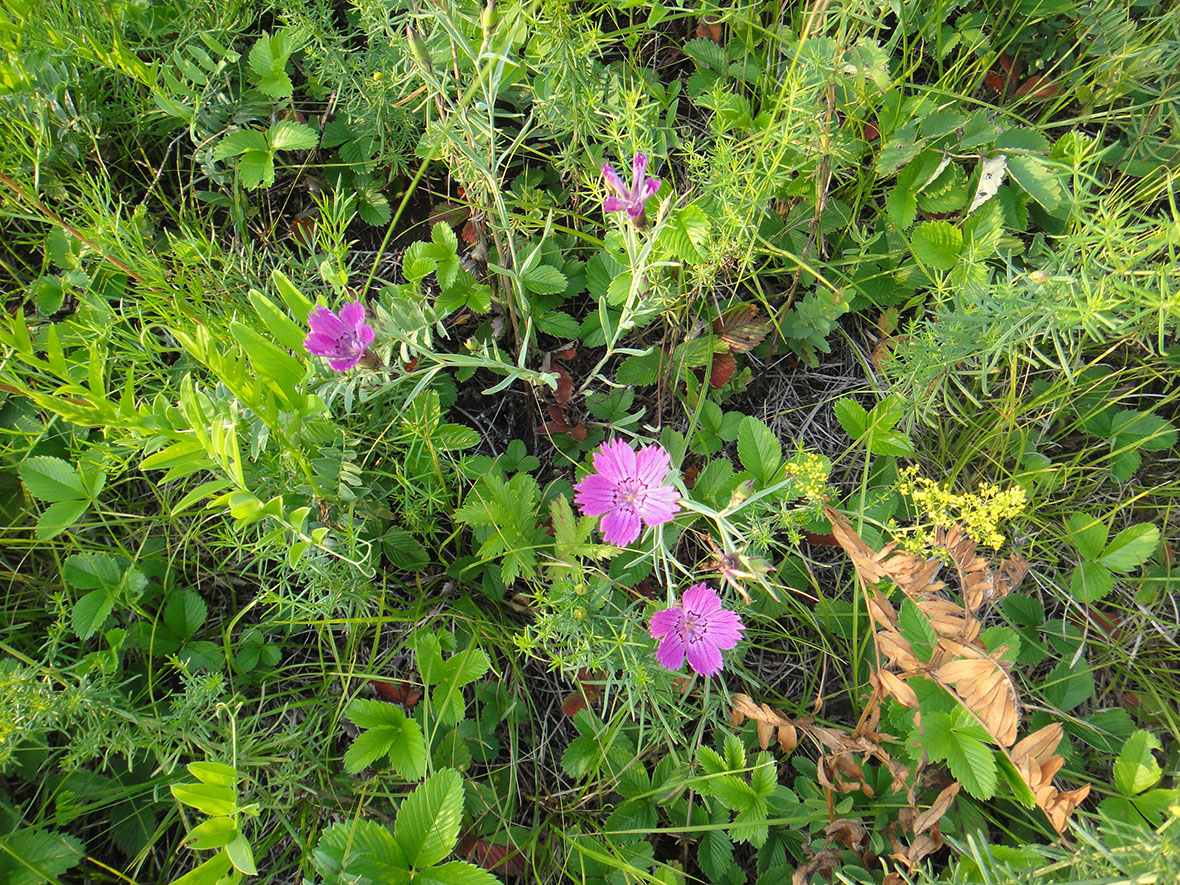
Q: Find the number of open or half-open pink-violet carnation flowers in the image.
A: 4